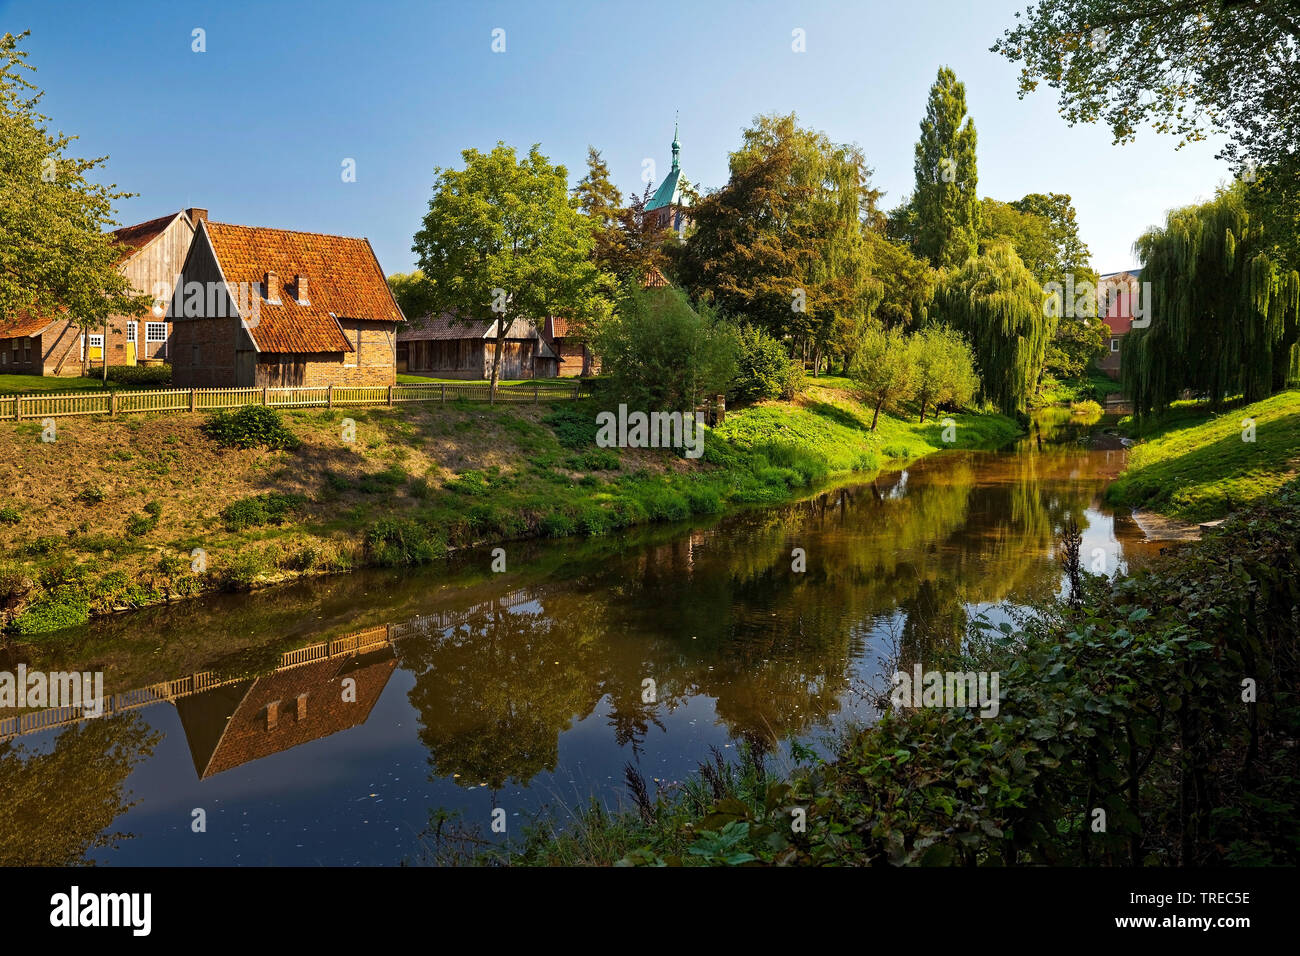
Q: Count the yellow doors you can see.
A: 2